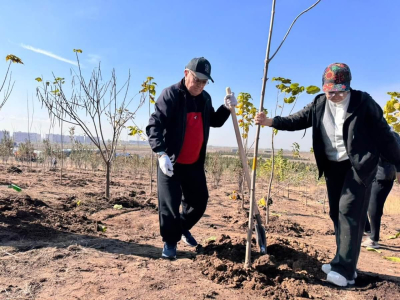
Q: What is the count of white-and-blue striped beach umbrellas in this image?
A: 0